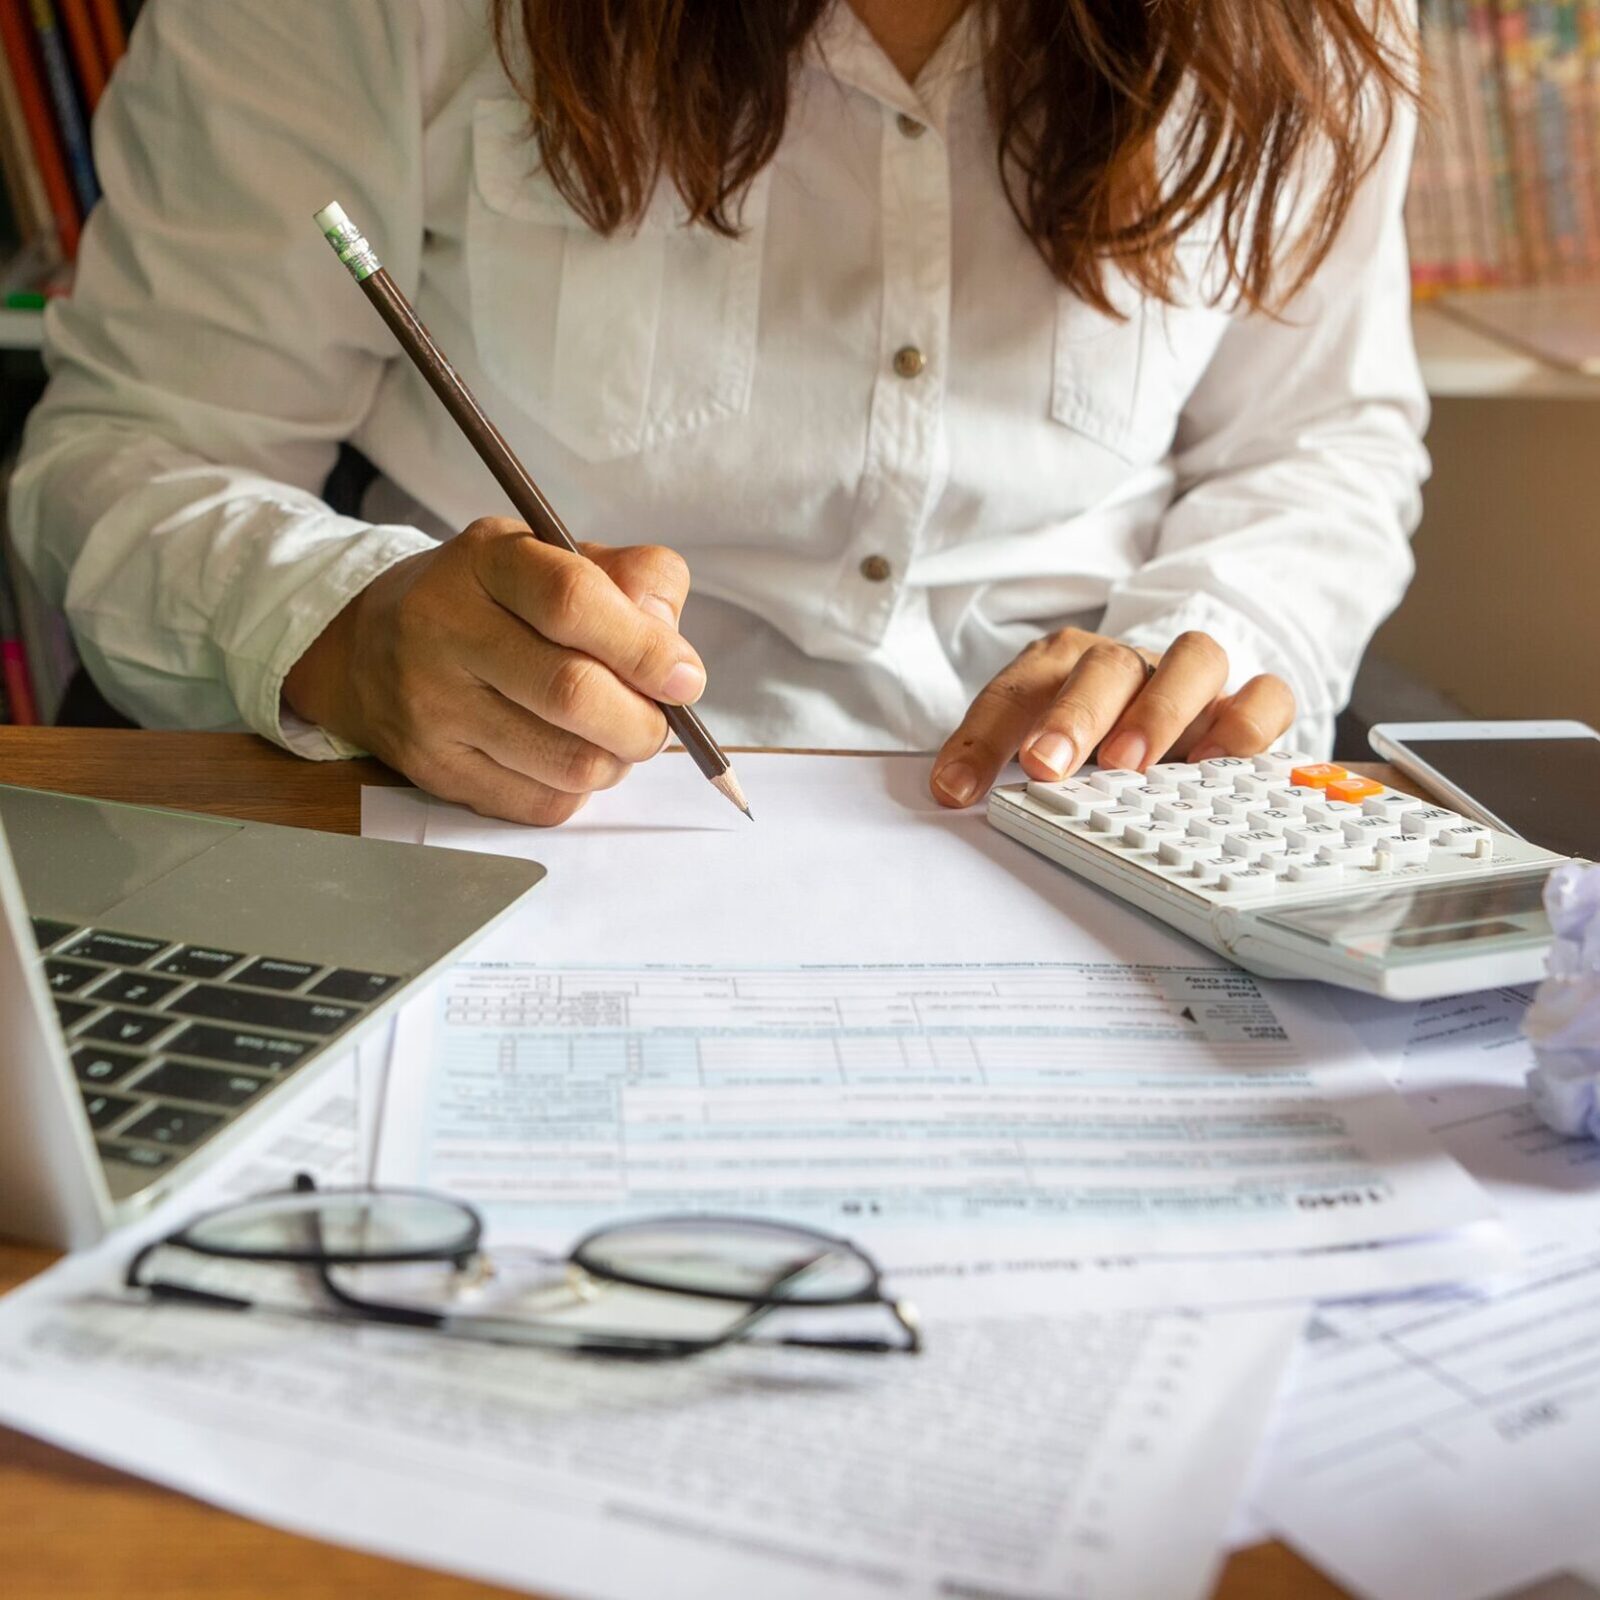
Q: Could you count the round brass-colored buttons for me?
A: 3